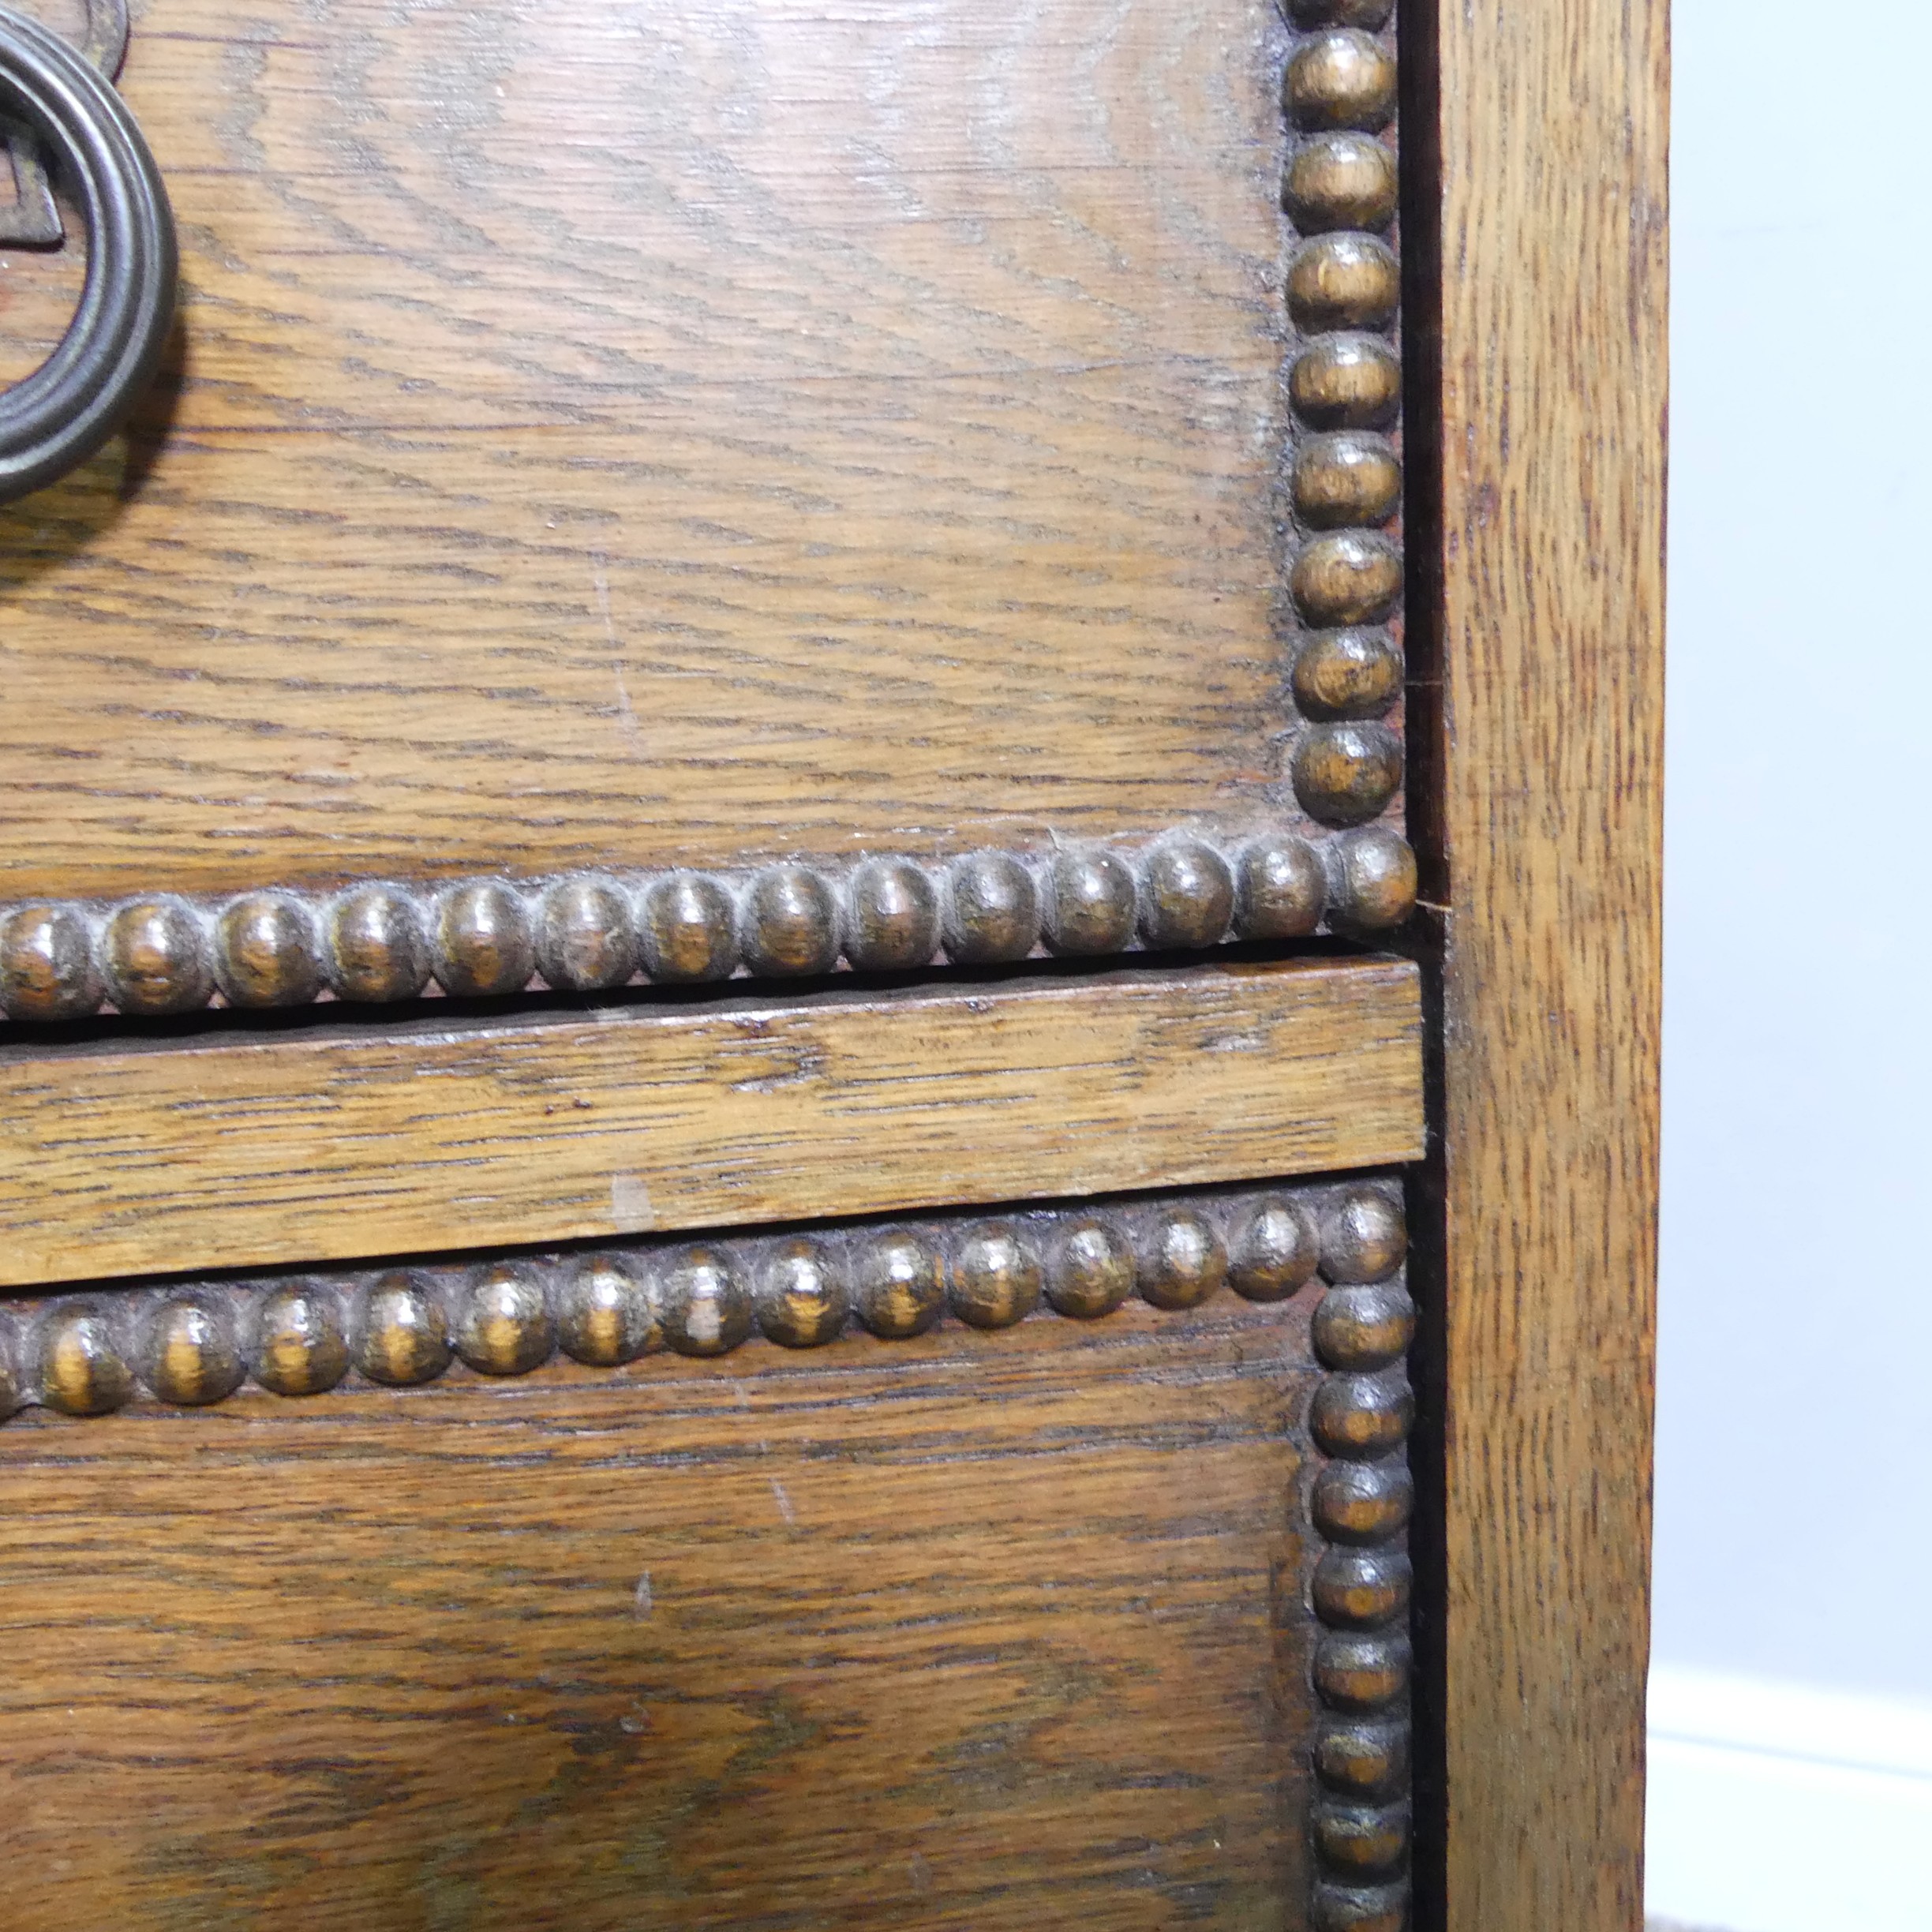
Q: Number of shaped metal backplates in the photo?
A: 1